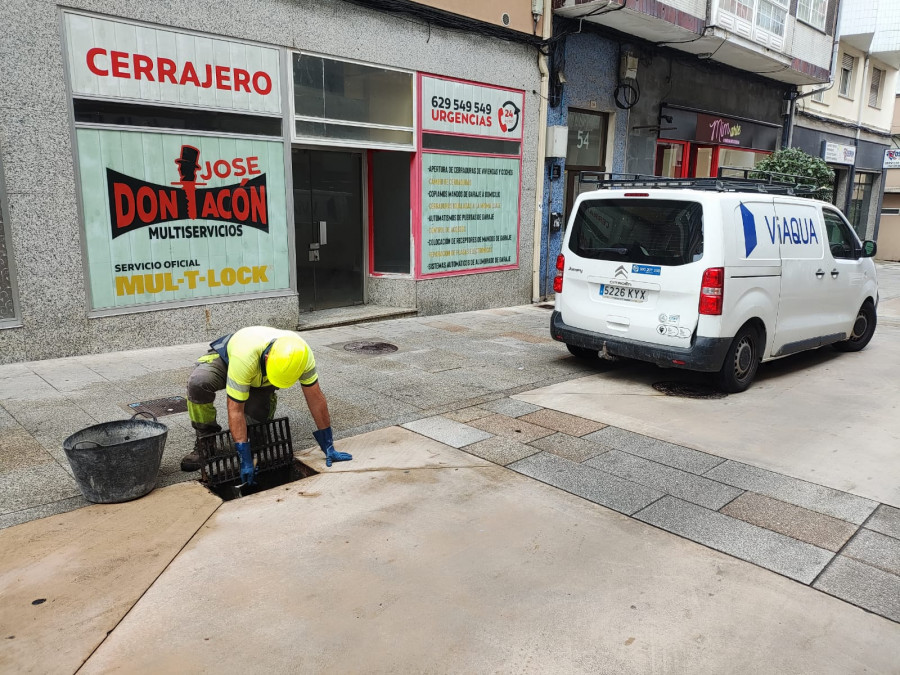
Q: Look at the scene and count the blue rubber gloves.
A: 2